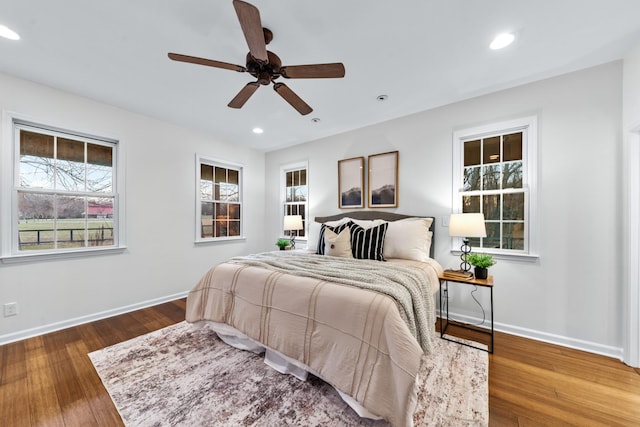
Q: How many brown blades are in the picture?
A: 5